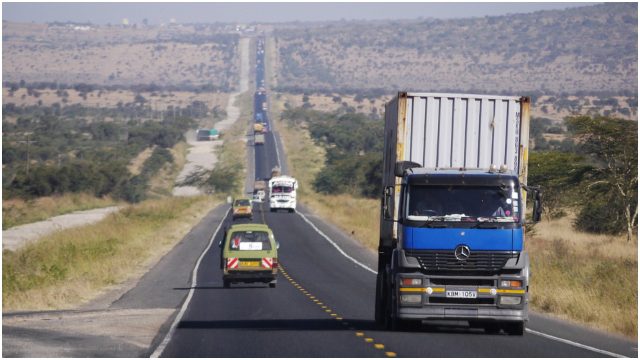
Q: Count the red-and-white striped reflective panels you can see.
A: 2